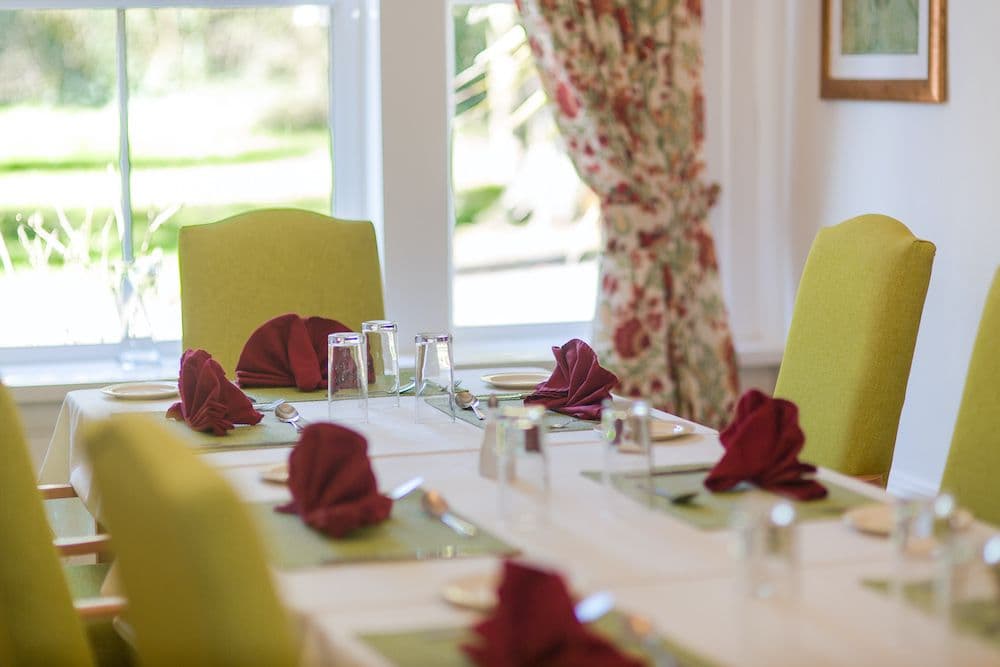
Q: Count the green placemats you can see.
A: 7